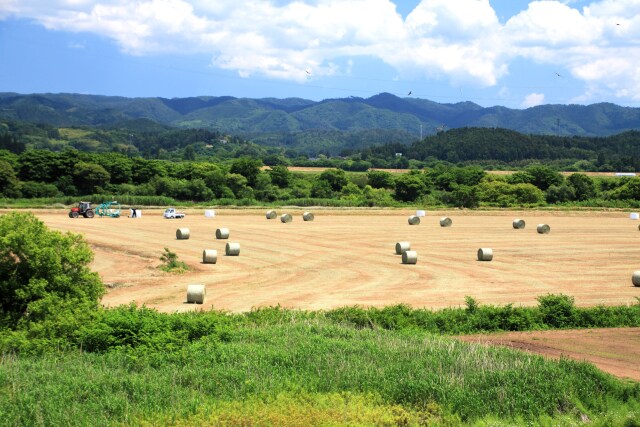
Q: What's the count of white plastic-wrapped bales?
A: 4